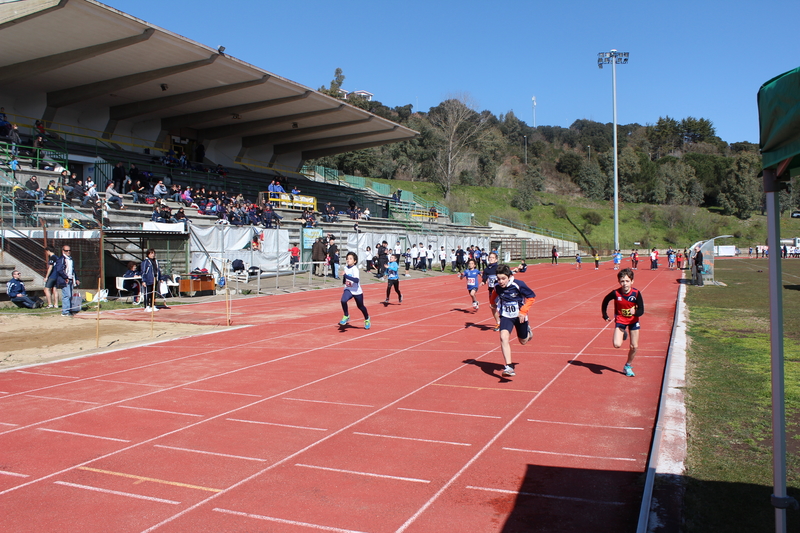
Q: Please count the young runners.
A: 6